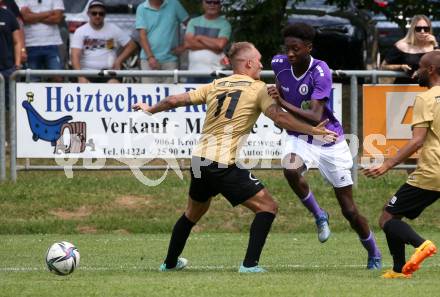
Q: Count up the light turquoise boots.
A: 2